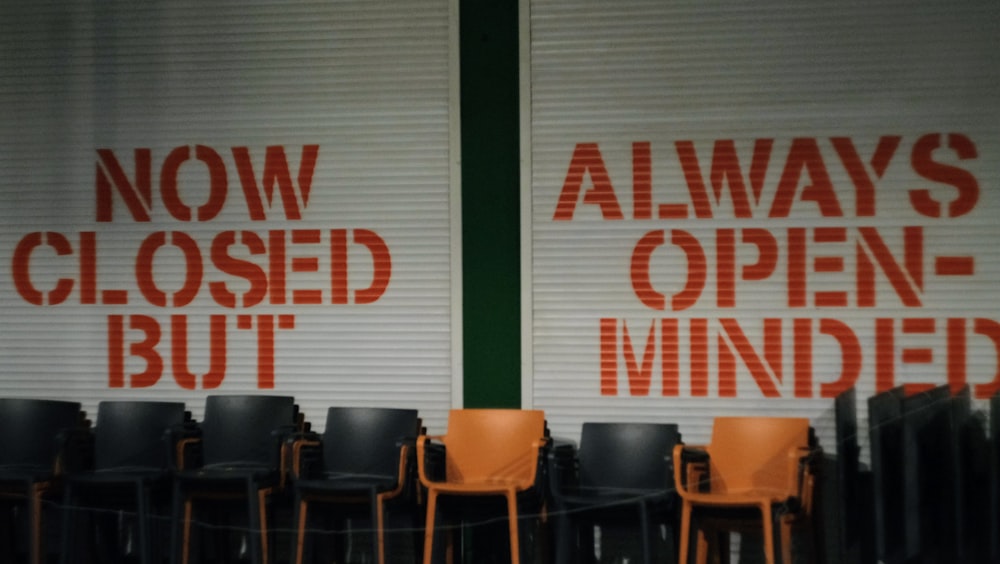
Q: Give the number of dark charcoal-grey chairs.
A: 5